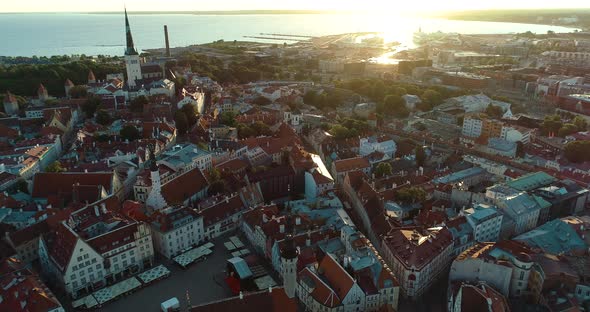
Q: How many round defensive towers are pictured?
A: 4